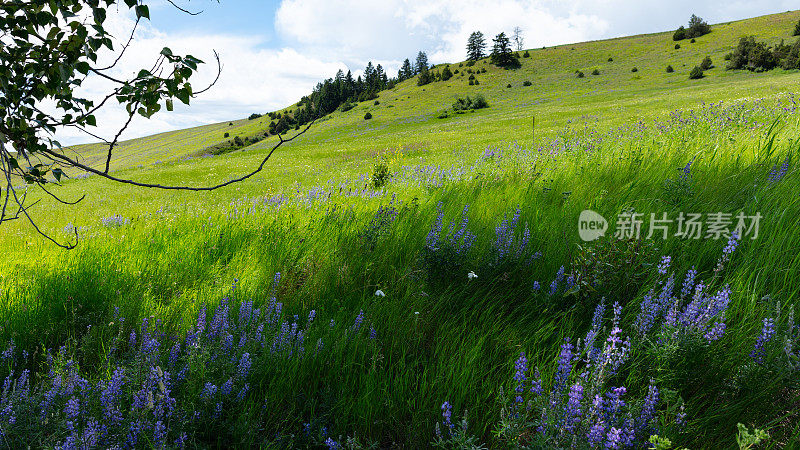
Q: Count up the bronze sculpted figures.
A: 0